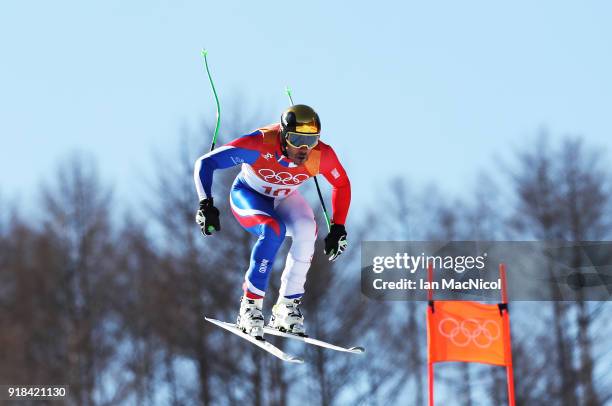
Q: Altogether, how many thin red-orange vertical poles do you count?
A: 2